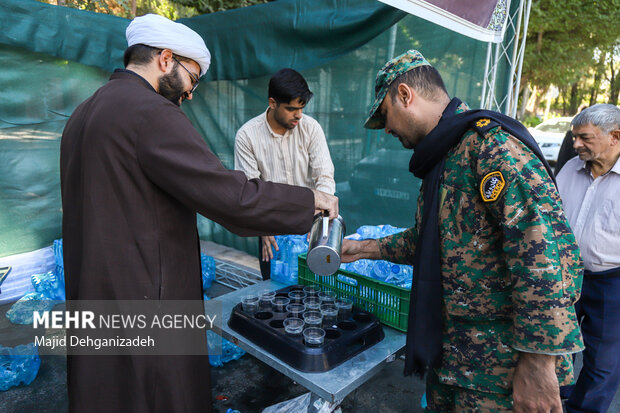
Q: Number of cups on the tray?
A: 13